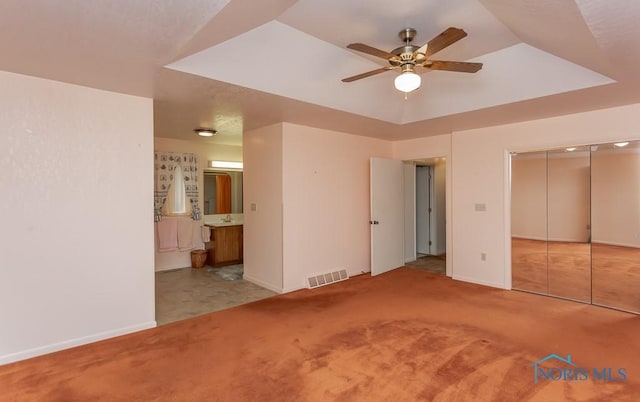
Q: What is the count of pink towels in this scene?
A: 2